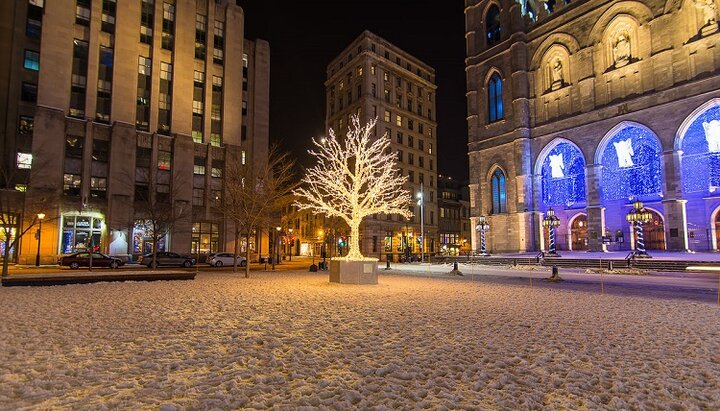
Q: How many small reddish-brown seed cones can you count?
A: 0